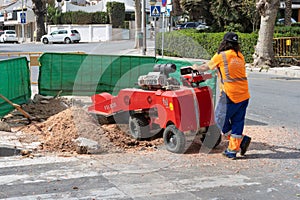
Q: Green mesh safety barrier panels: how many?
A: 3